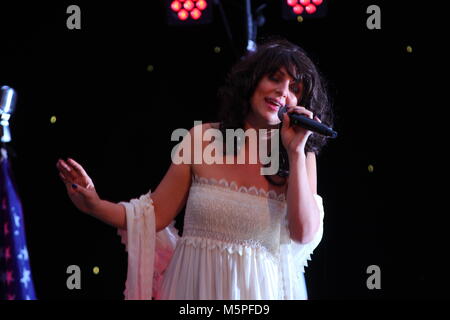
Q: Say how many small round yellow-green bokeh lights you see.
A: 7